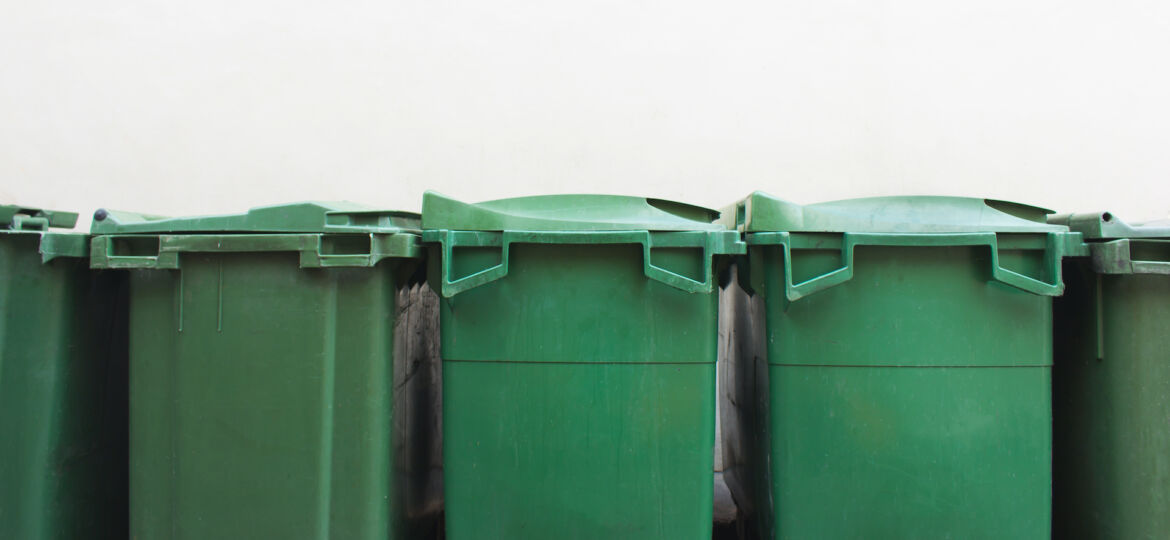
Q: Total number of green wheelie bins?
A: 5